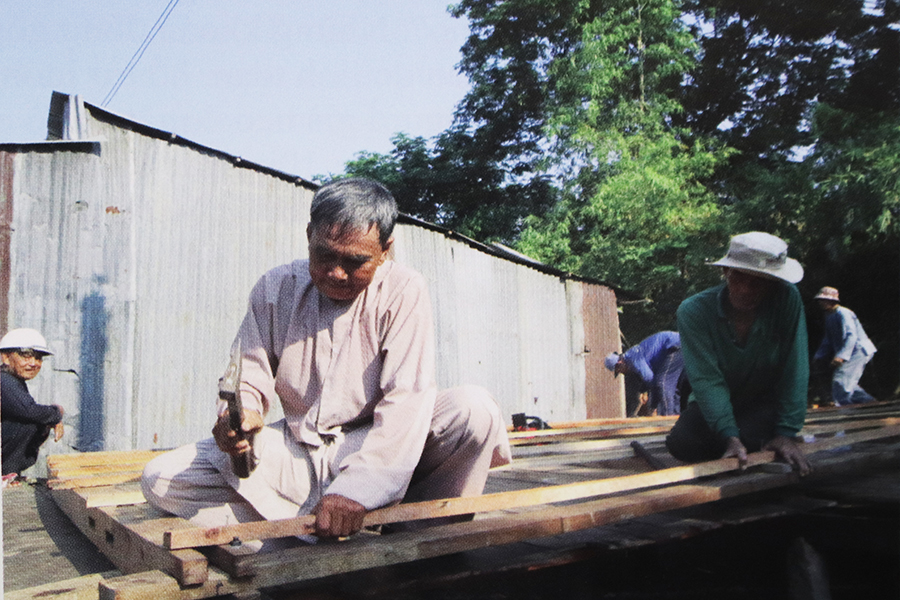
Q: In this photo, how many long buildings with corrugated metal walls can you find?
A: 1